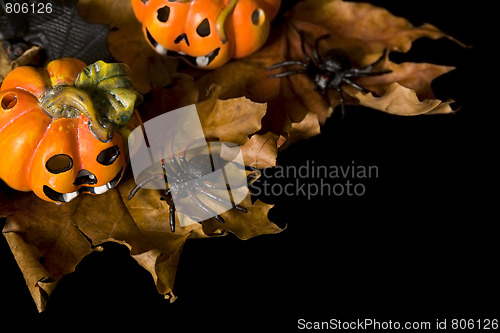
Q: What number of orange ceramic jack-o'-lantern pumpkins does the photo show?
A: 2